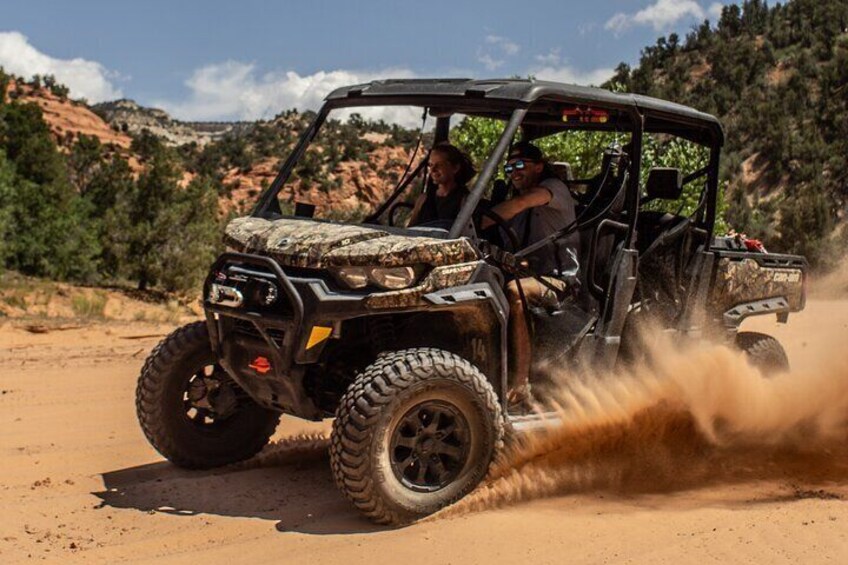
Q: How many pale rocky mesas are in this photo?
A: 1